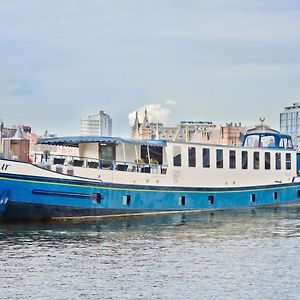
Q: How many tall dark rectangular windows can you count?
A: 10